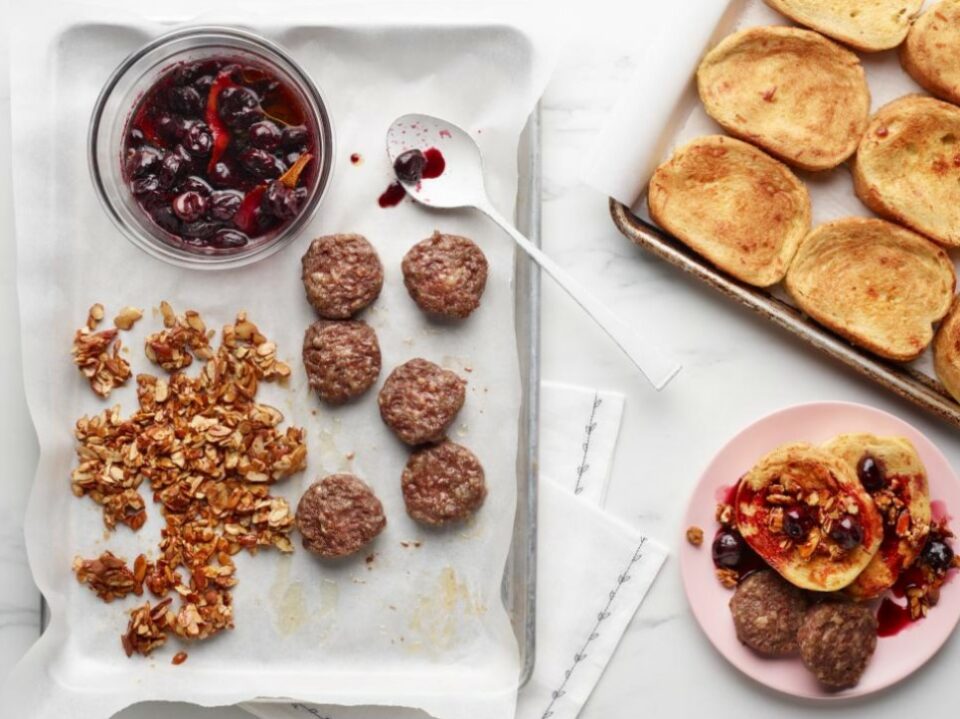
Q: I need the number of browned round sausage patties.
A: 8